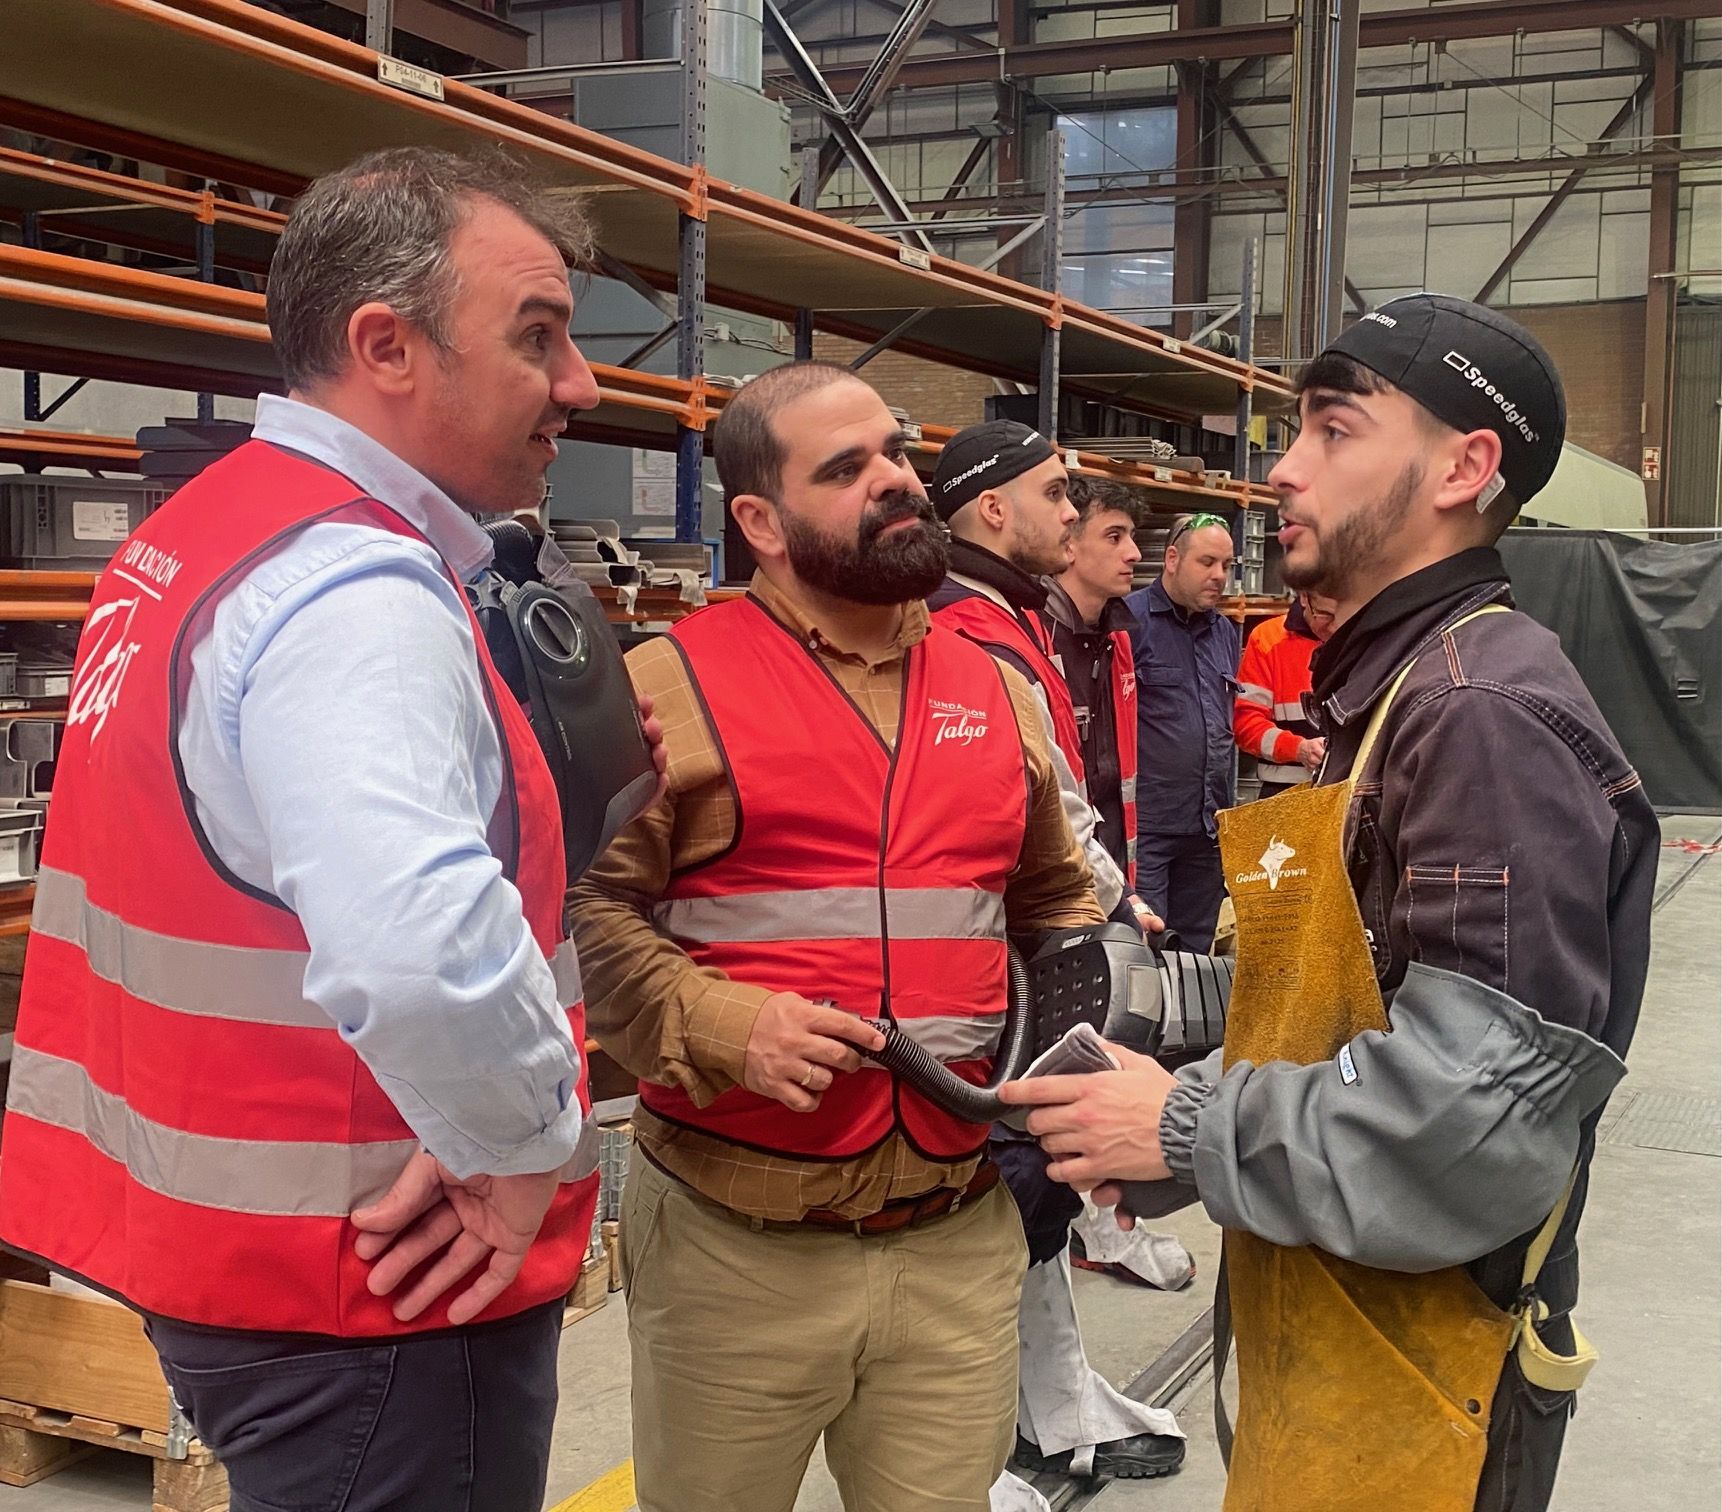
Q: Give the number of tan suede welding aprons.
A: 1